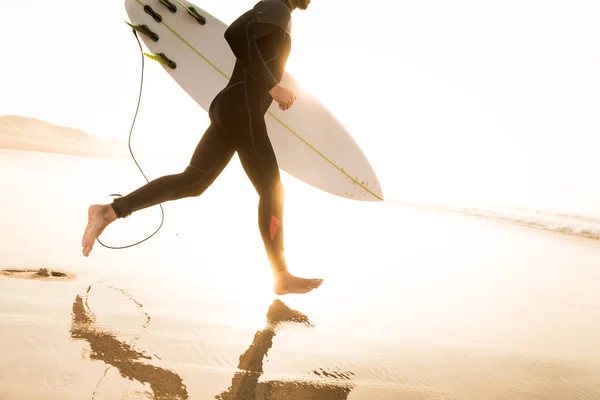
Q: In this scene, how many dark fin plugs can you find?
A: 5